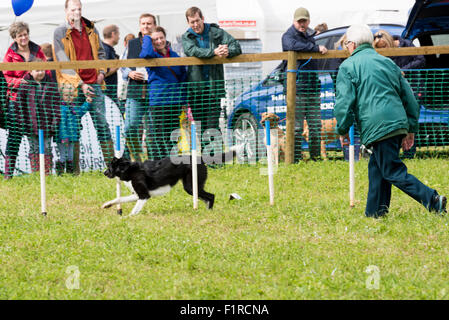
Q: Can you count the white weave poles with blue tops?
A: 5